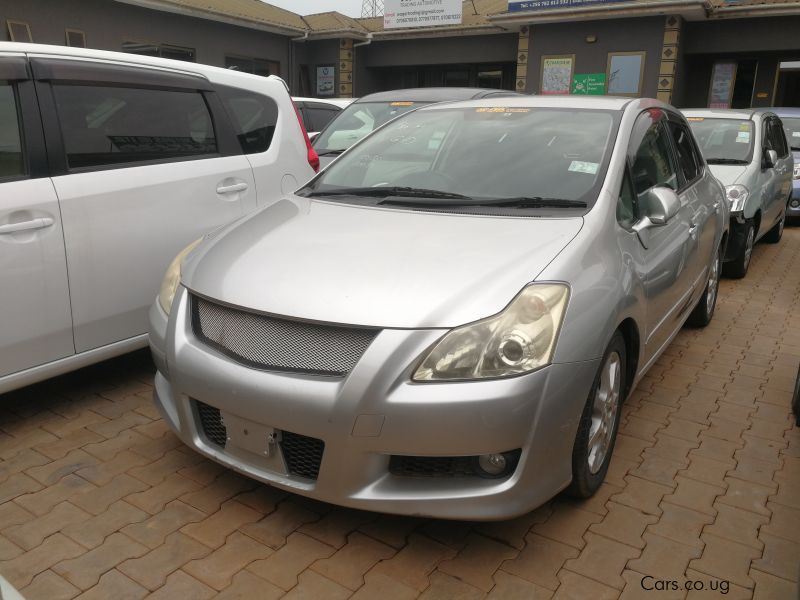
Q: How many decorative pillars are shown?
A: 3